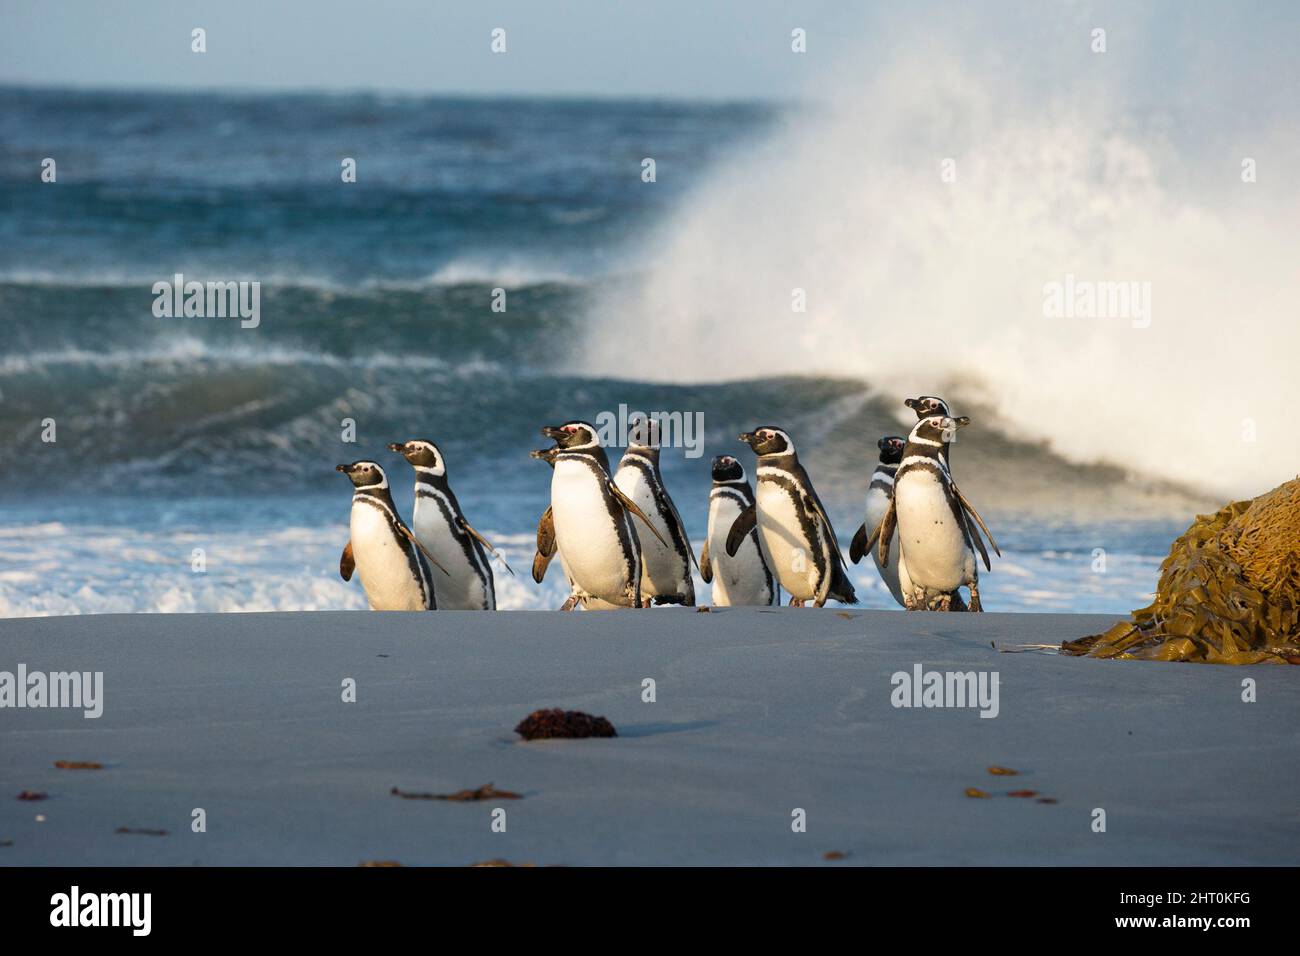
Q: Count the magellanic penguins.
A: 10